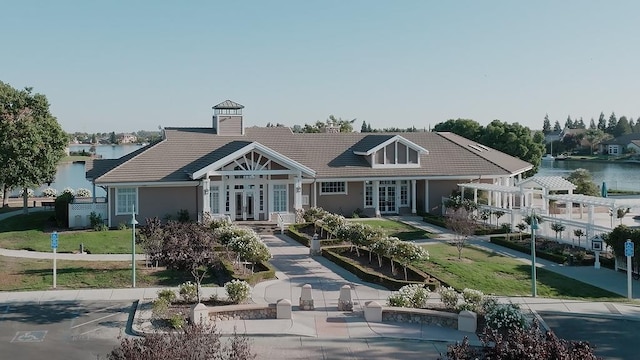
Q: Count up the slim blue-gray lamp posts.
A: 2